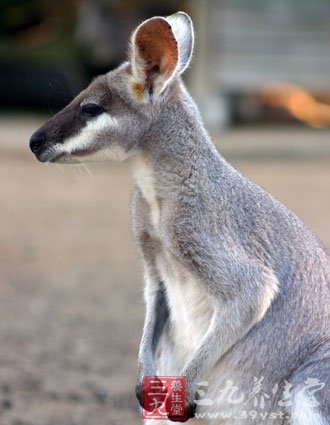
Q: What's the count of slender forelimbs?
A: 2